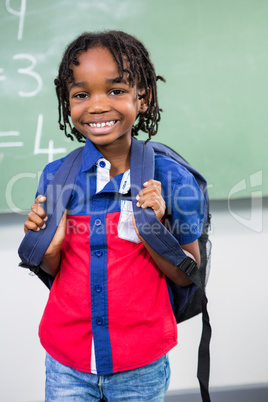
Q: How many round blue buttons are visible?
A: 5